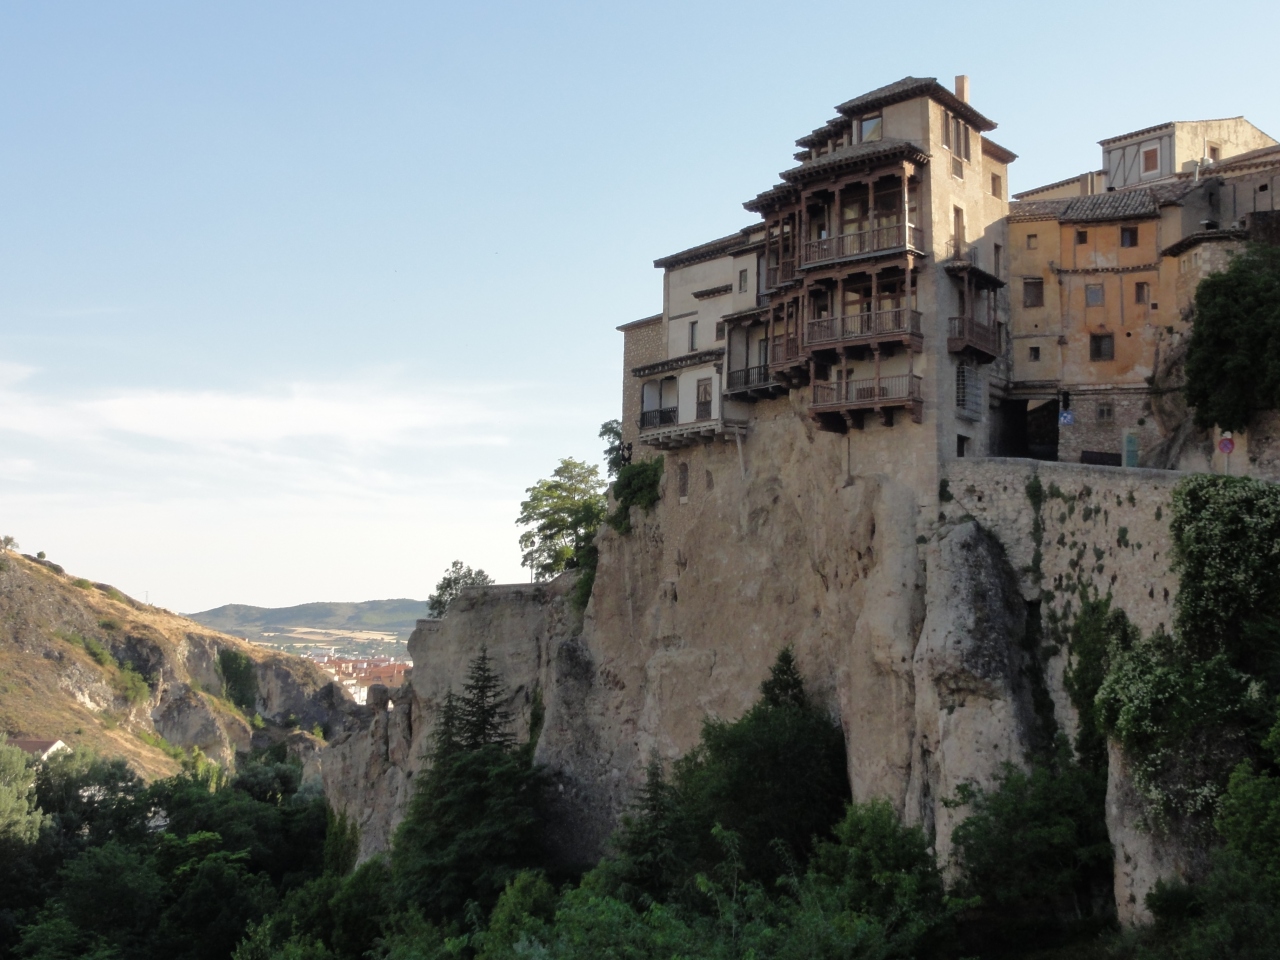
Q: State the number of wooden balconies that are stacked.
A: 3